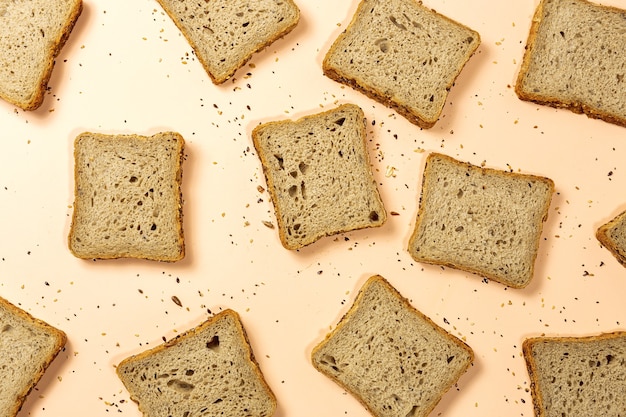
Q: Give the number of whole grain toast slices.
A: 12